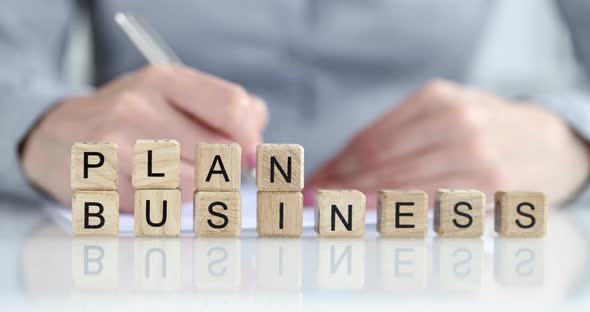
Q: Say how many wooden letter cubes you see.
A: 12